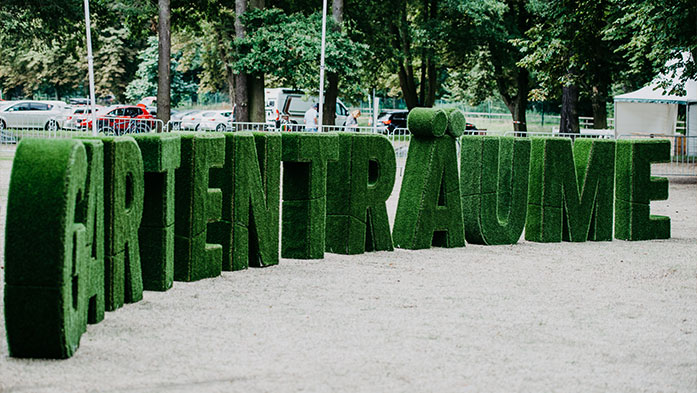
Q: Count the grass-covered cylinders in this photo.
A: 2